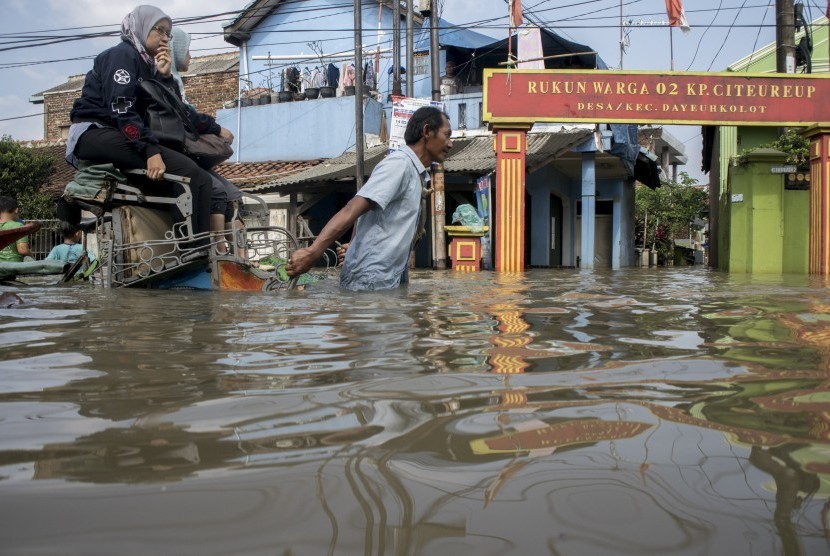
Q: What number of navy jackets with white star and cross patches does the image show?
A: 1